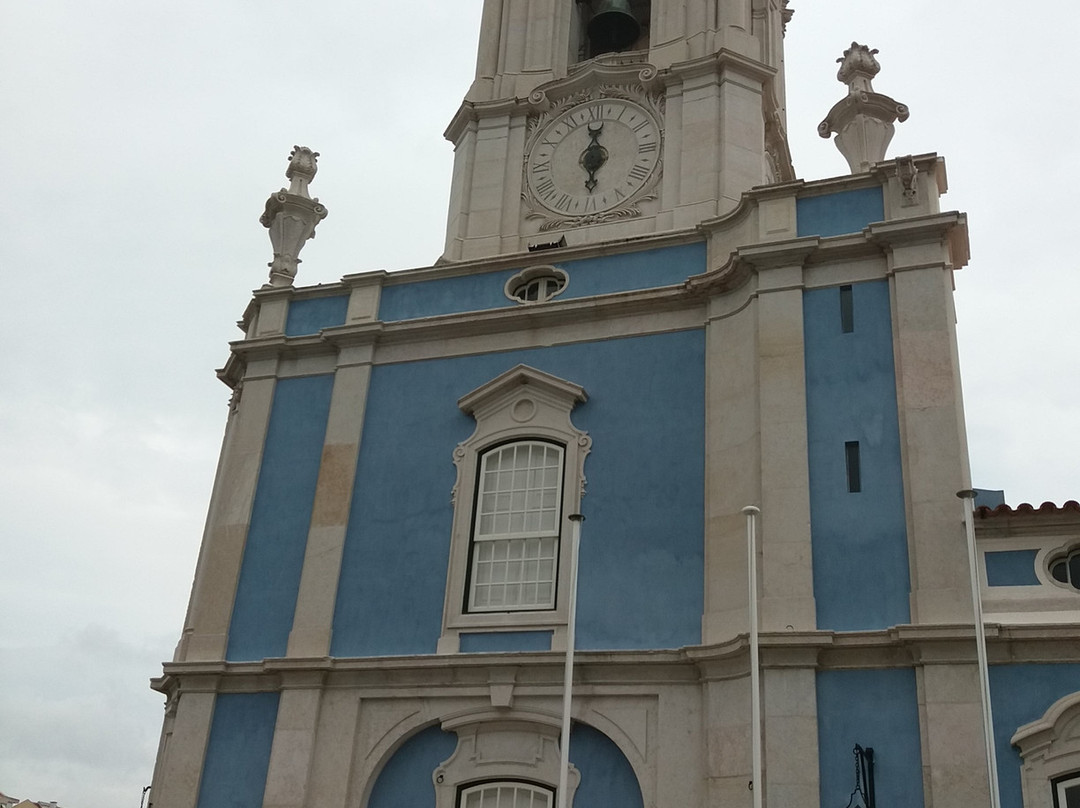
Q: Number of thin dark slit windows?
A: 2